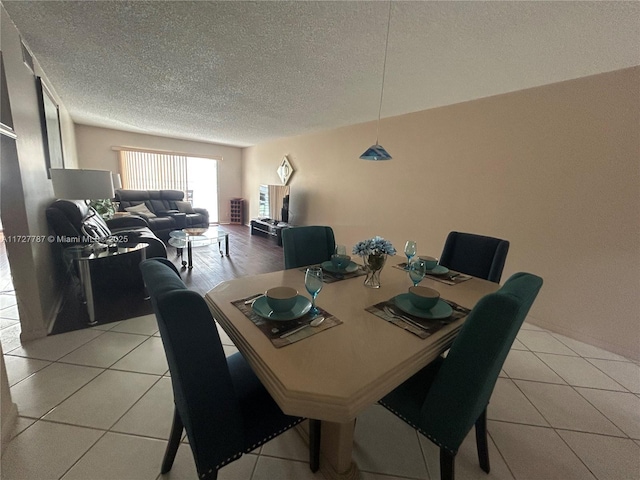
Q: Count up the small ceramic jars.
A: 4